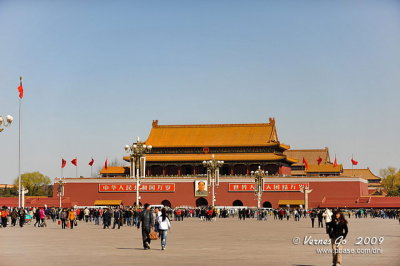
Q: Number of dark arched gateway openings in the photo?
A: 5